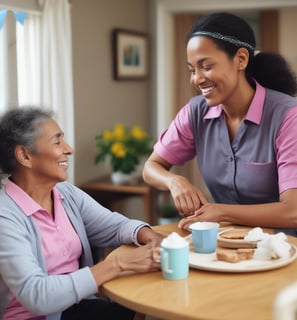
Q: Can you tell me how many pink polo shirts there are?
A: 2